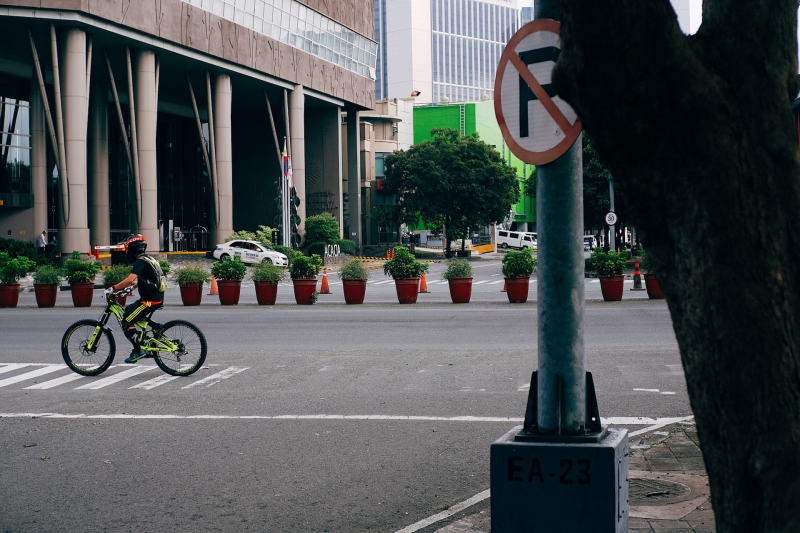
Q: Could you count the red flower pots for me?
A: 14